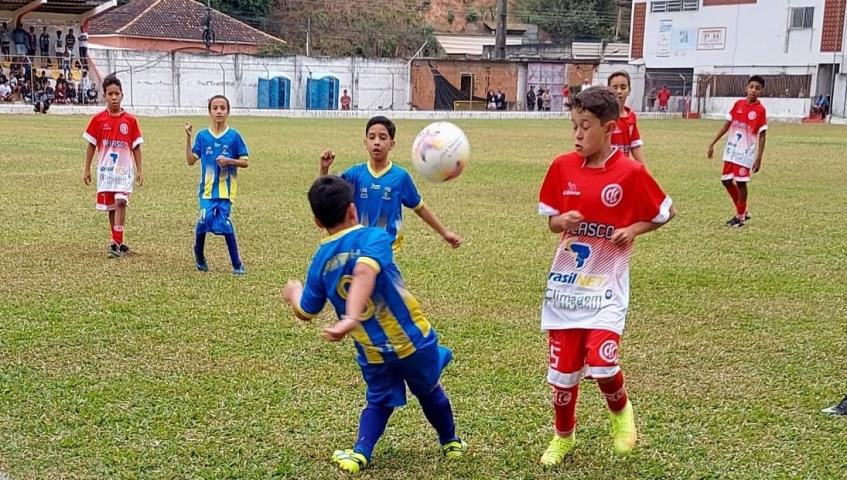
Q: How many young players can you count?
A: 7